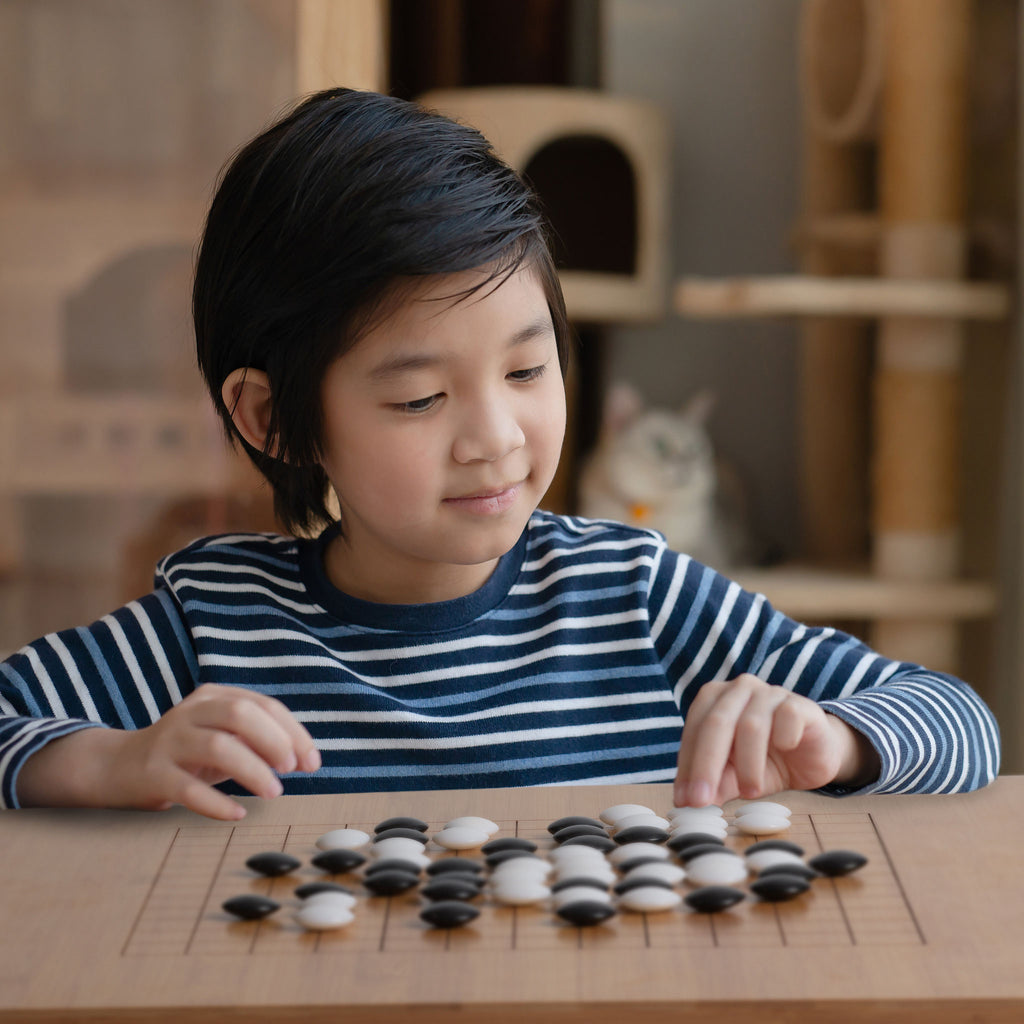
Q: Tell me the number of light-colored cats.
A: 1